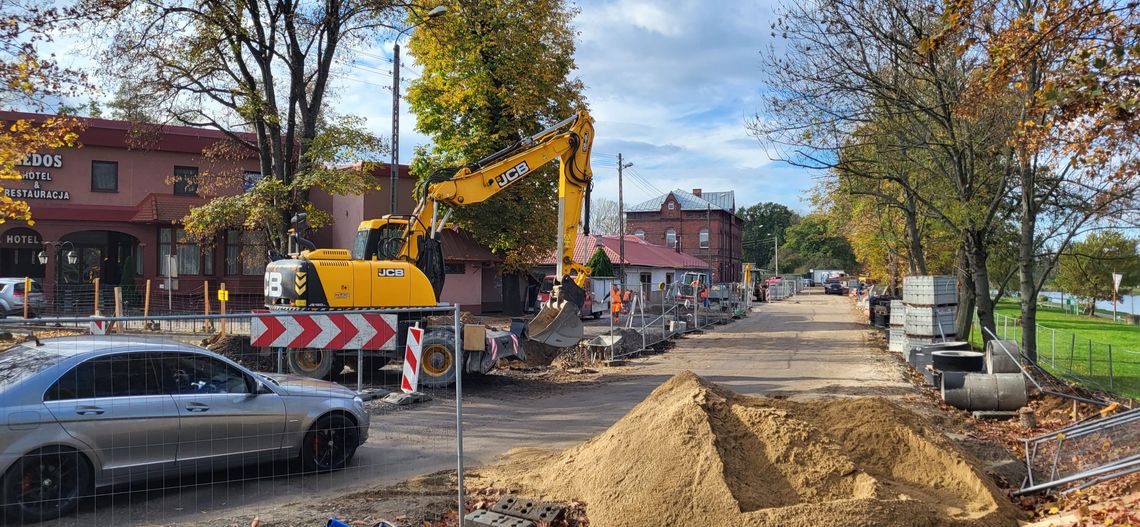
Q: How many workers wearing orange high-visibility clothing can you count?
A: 3